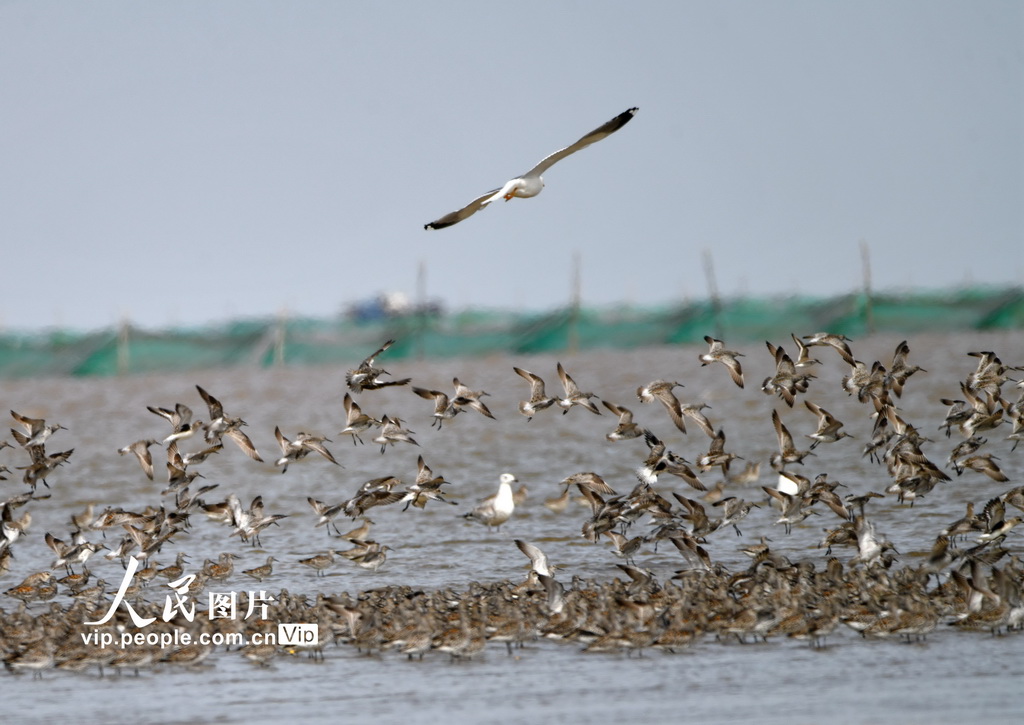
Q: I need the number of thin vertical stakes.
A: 6